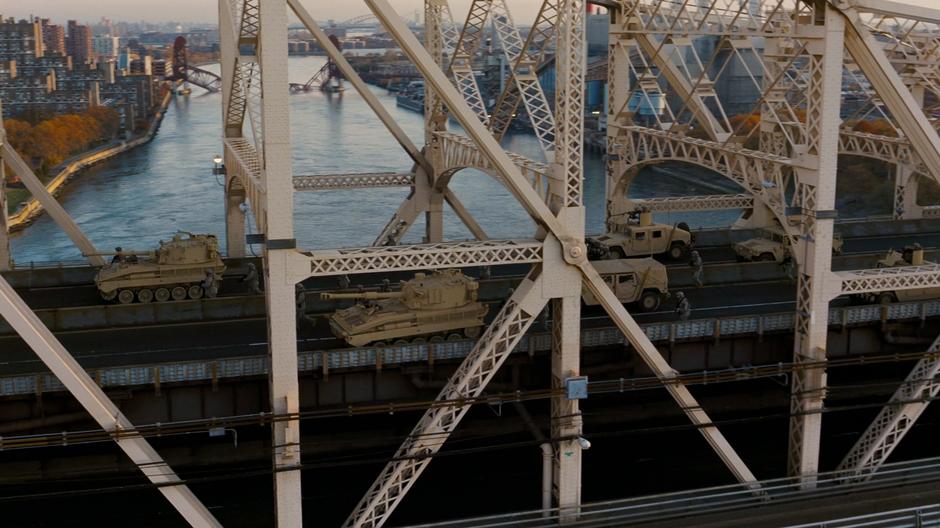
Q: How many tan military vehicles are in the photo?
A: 6